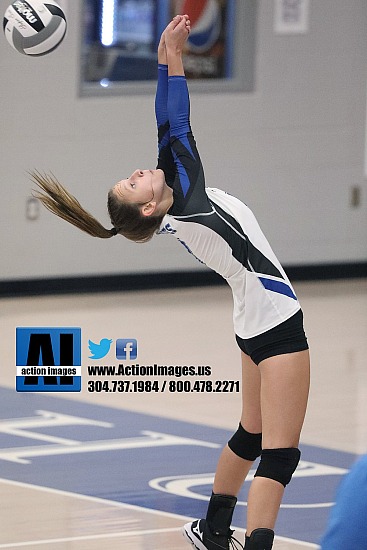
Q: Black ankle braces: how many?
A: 2